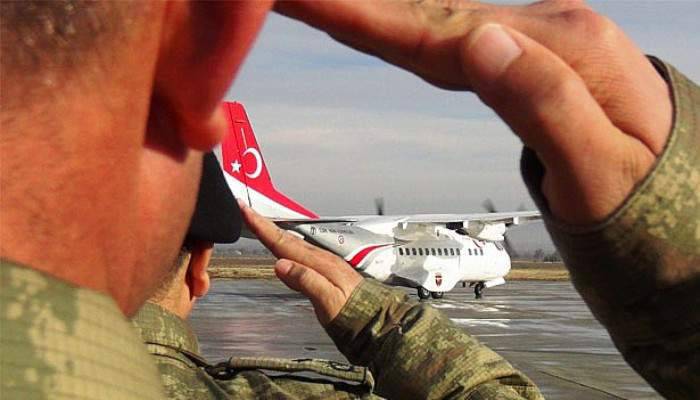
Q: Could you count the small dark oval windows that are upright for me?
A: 13